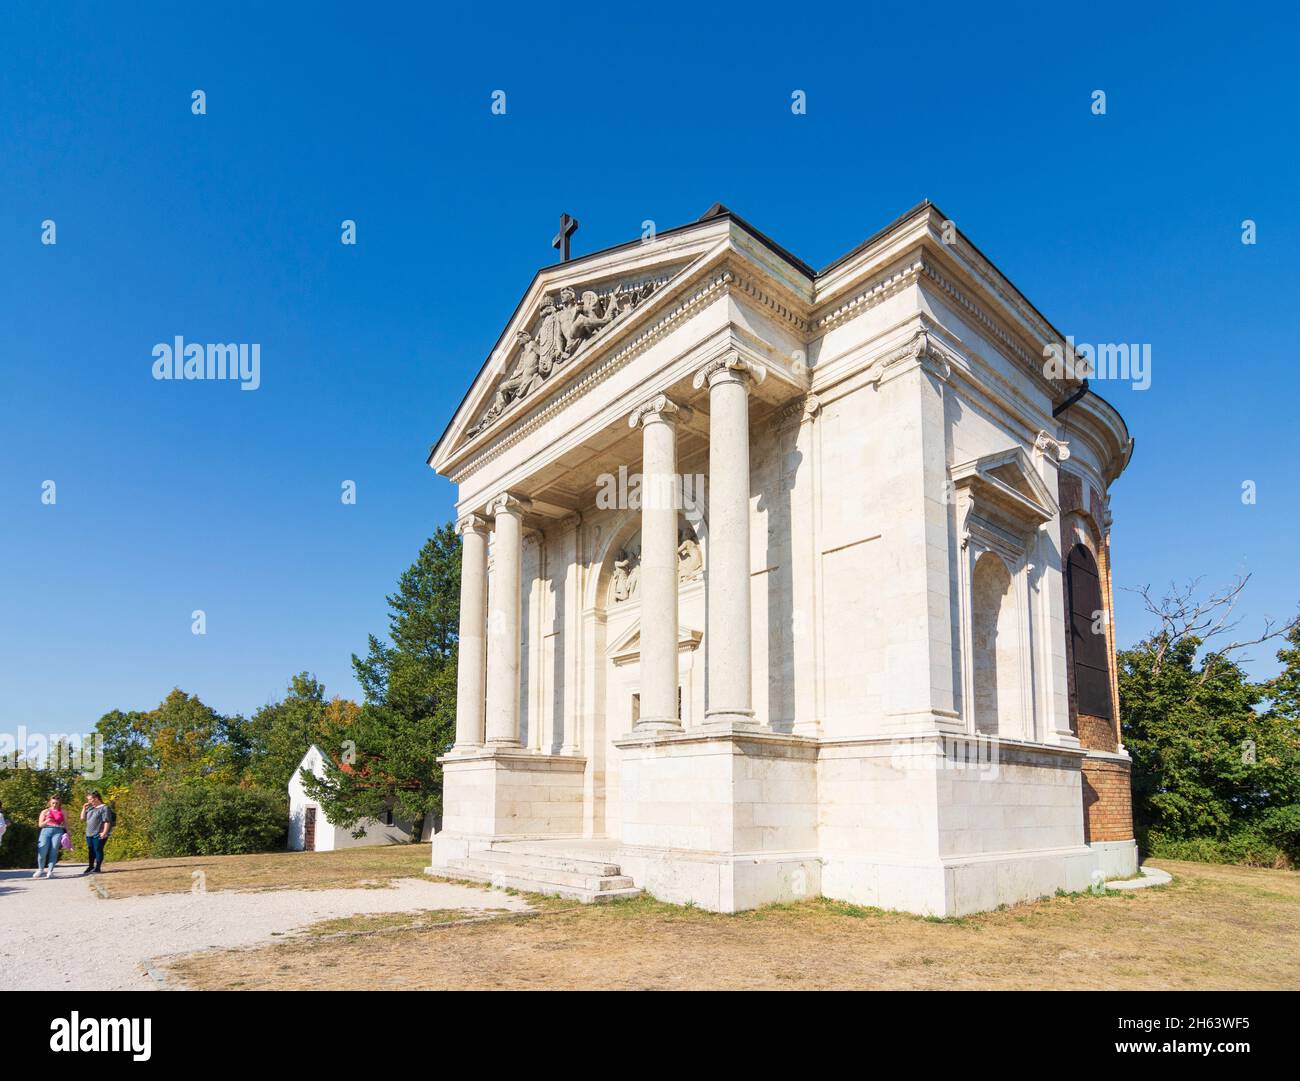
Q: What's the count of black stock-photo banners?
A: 1